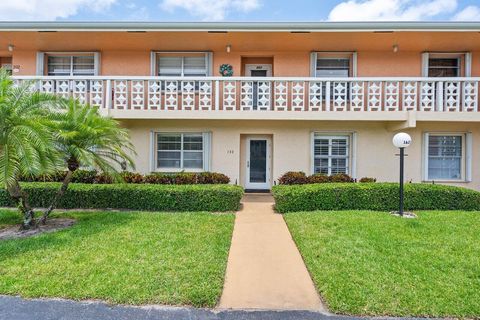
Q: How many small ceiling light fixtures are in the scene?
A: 3